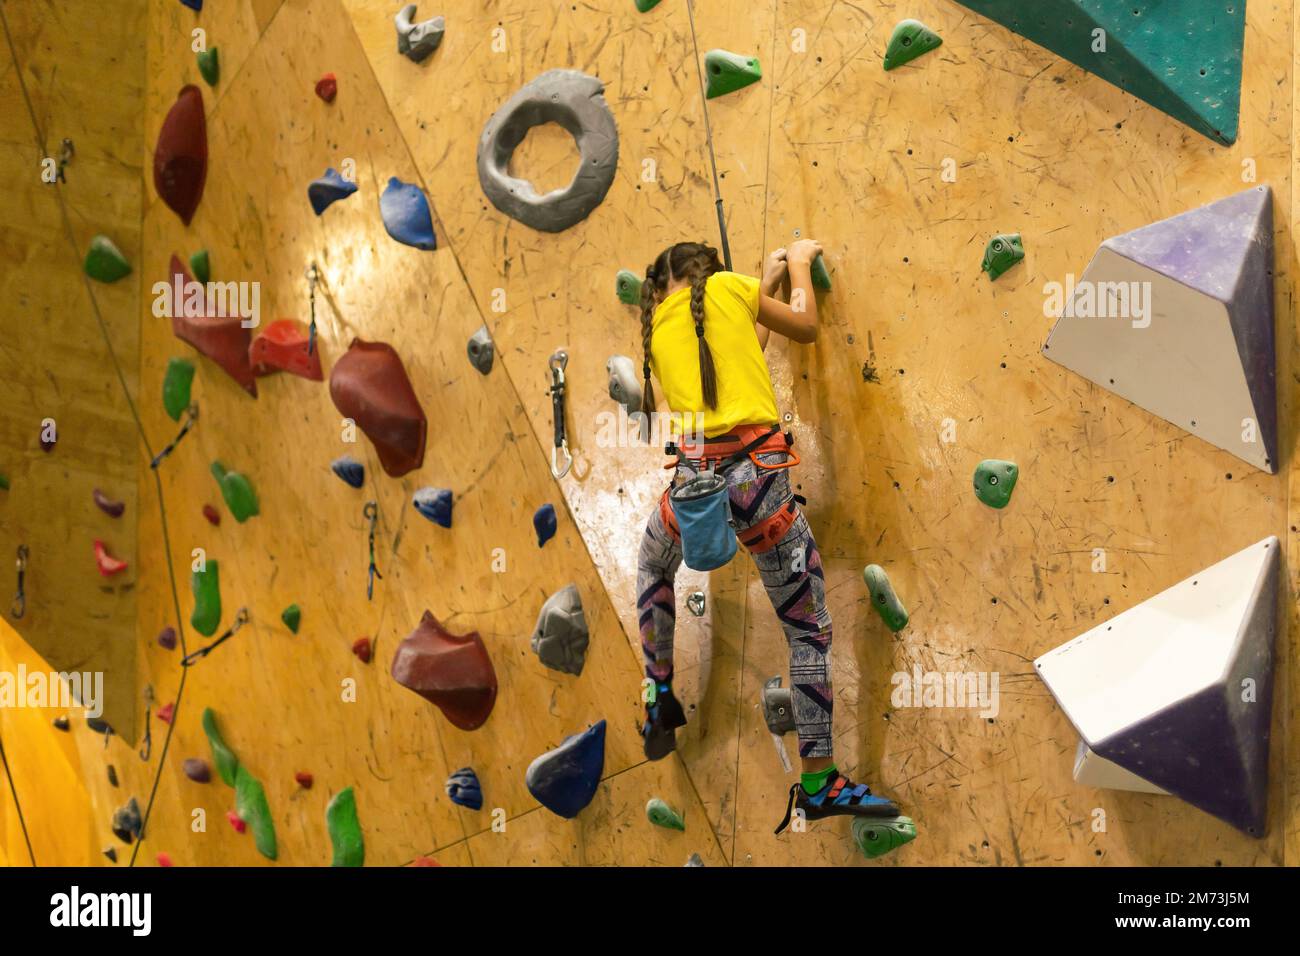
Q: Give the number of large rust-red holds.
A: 4